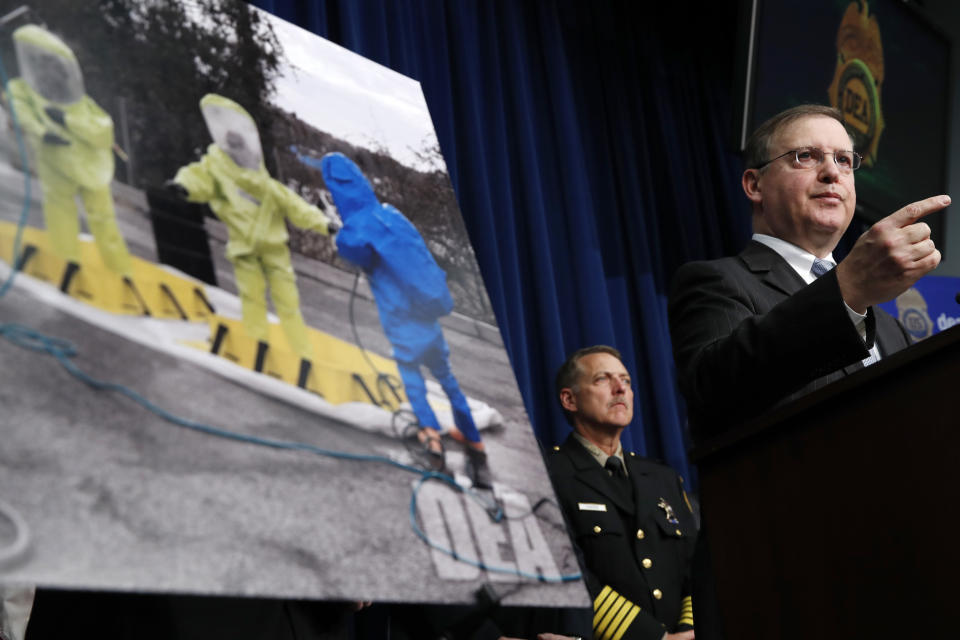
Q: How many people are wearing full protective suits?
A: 3